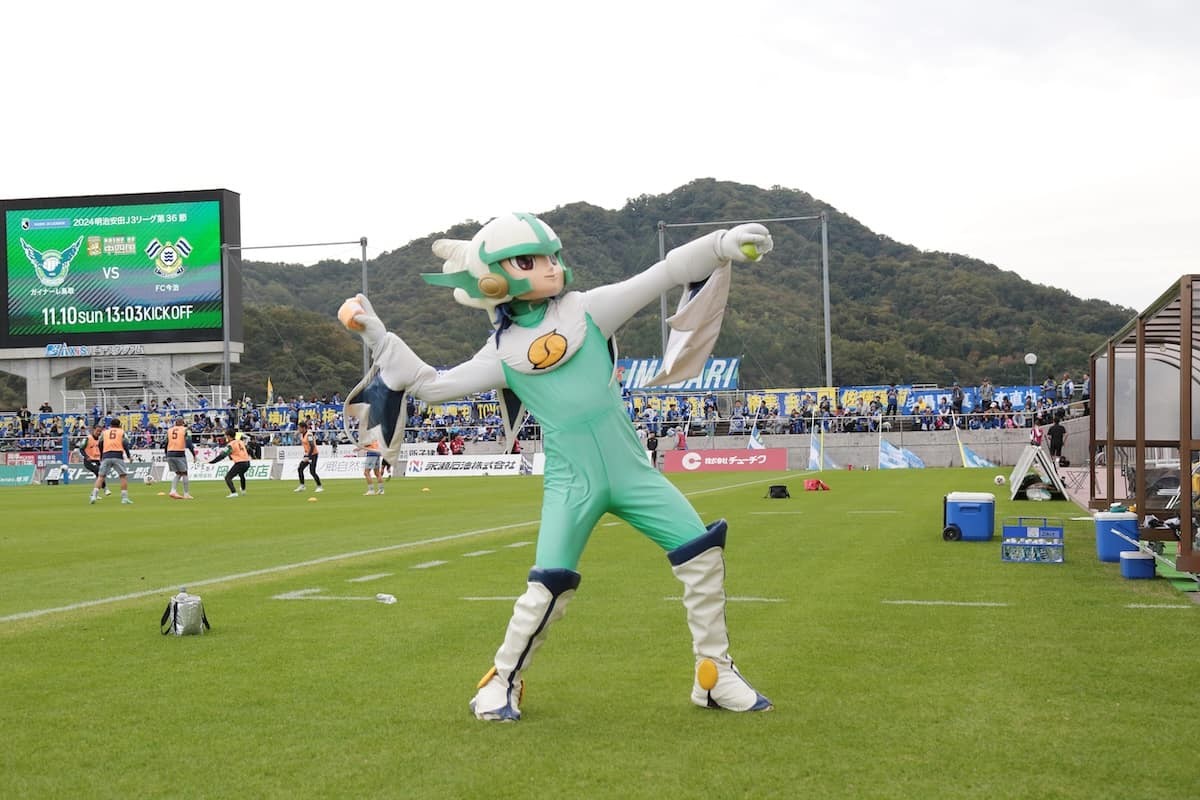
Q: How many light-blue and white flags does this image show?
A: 4